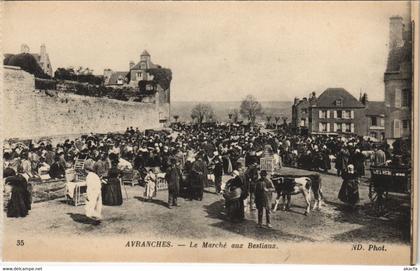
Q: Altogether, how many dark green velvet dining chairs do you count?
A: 0